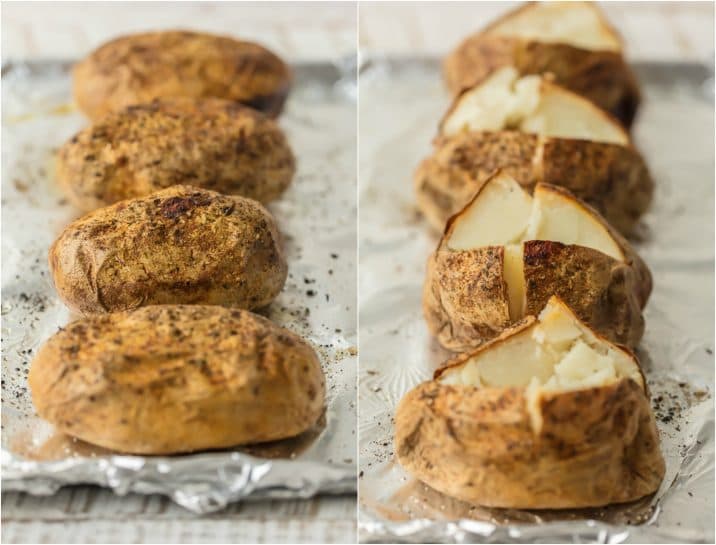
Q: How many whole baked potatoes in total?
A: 4